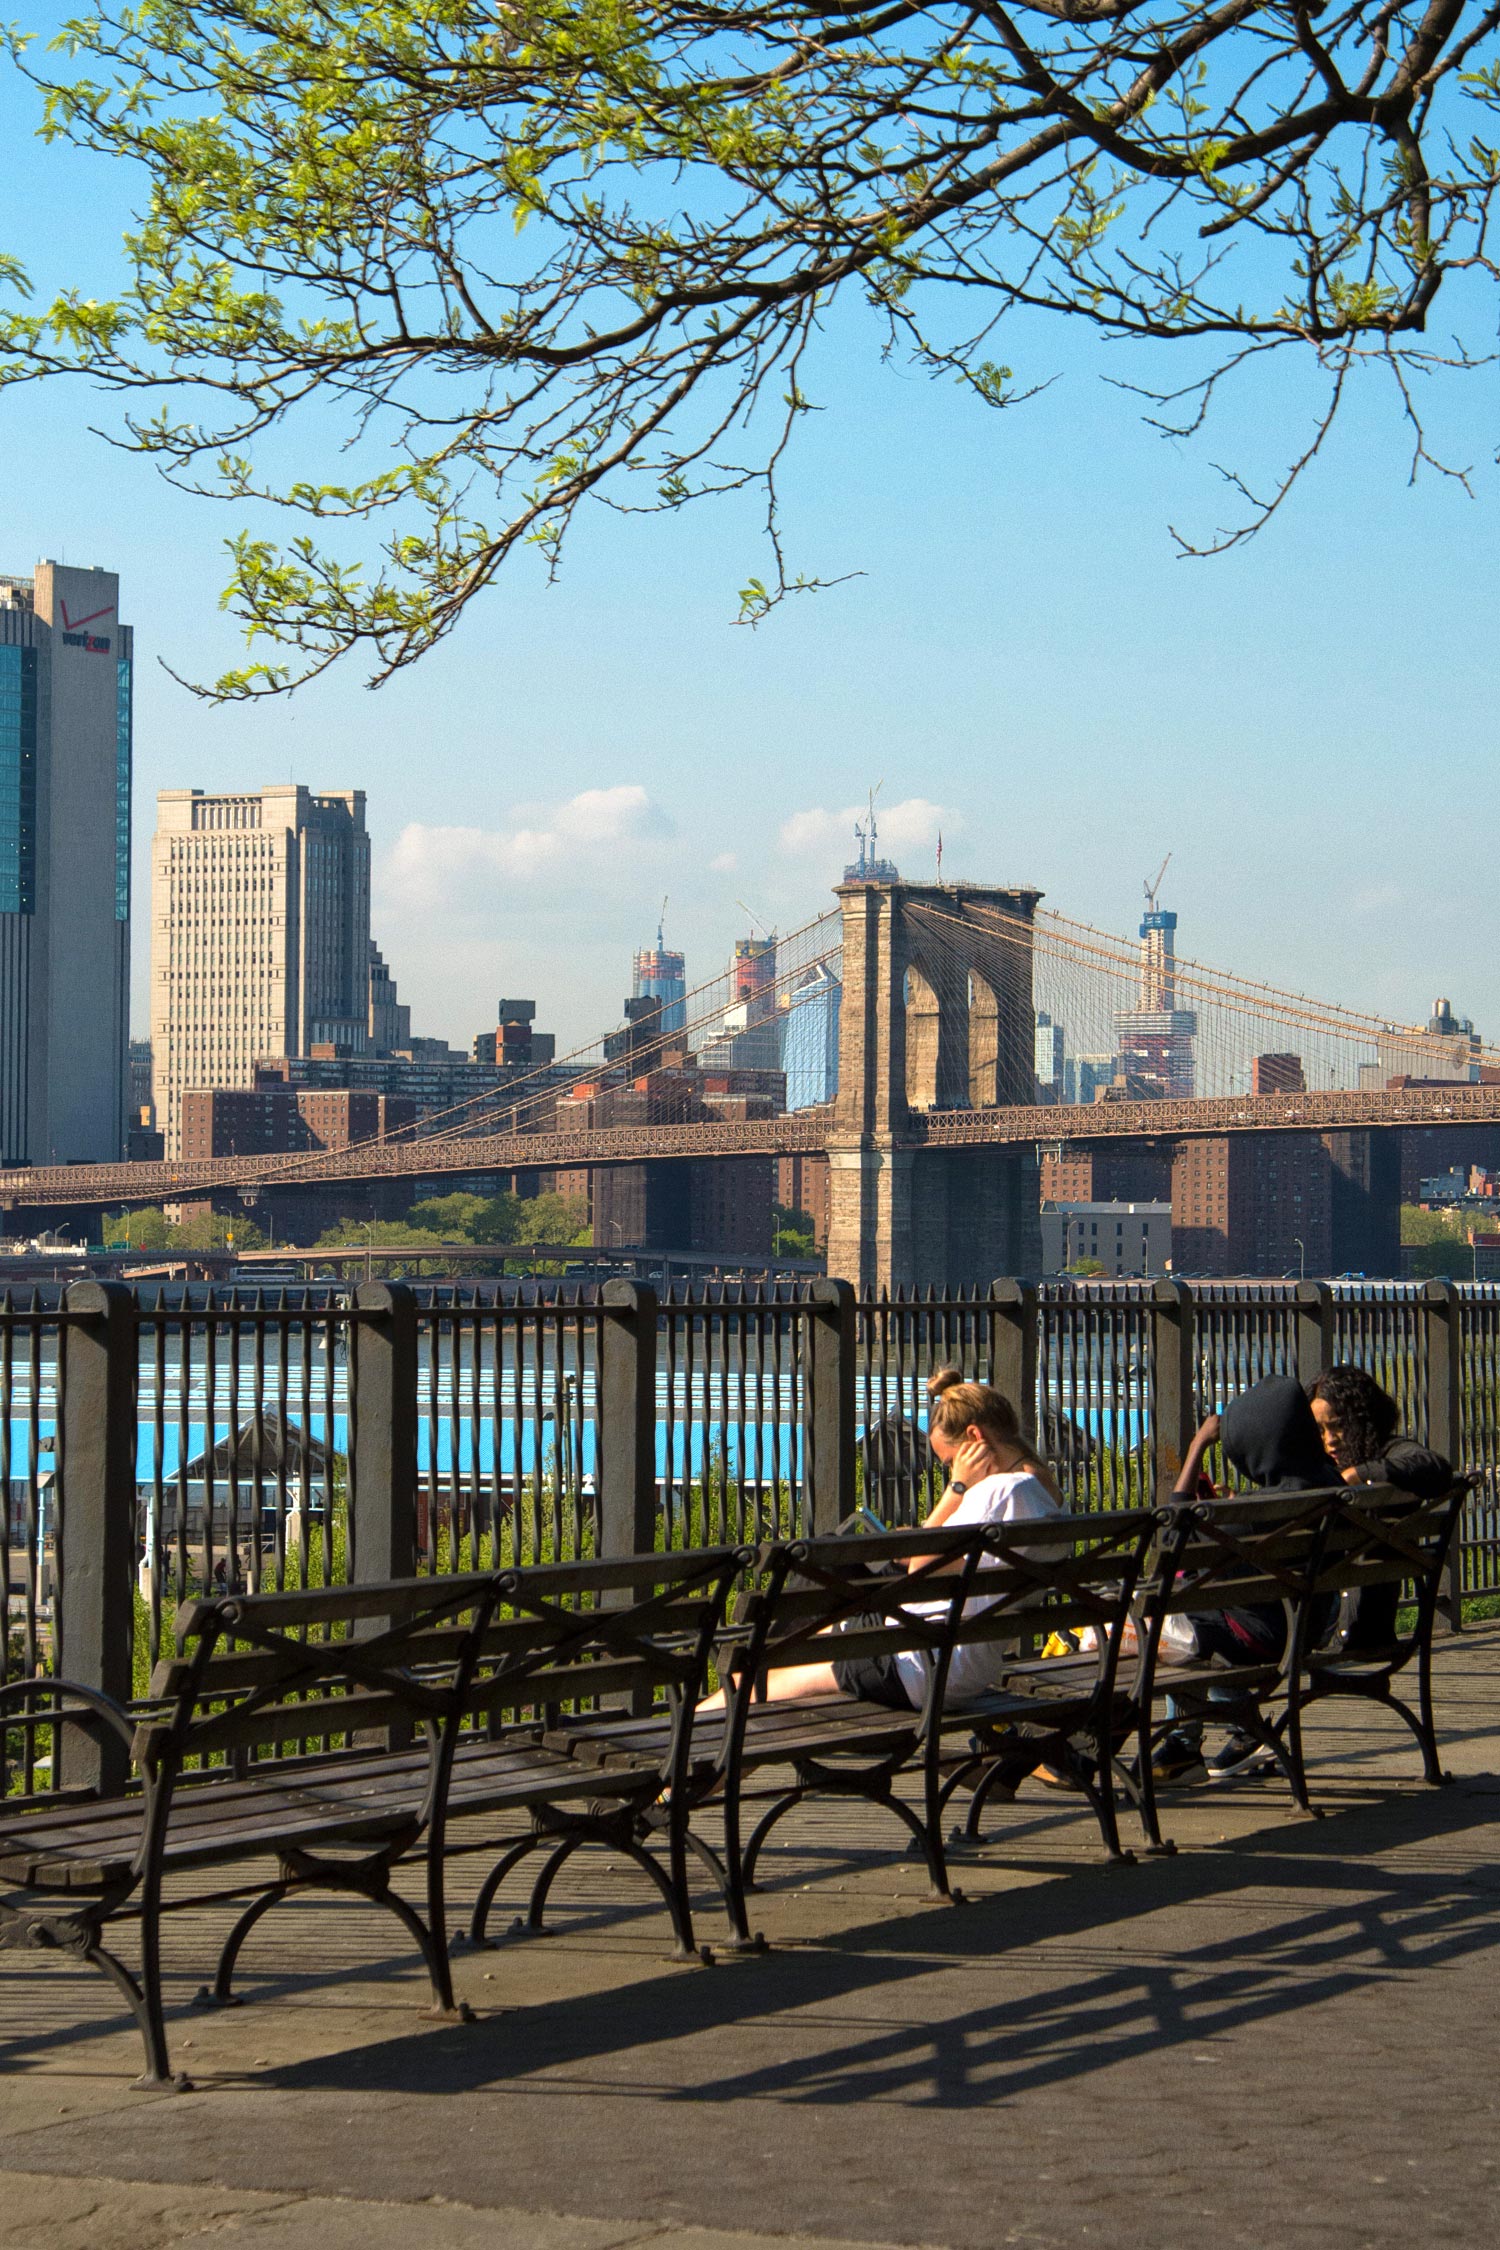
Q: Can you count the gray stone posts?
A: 8